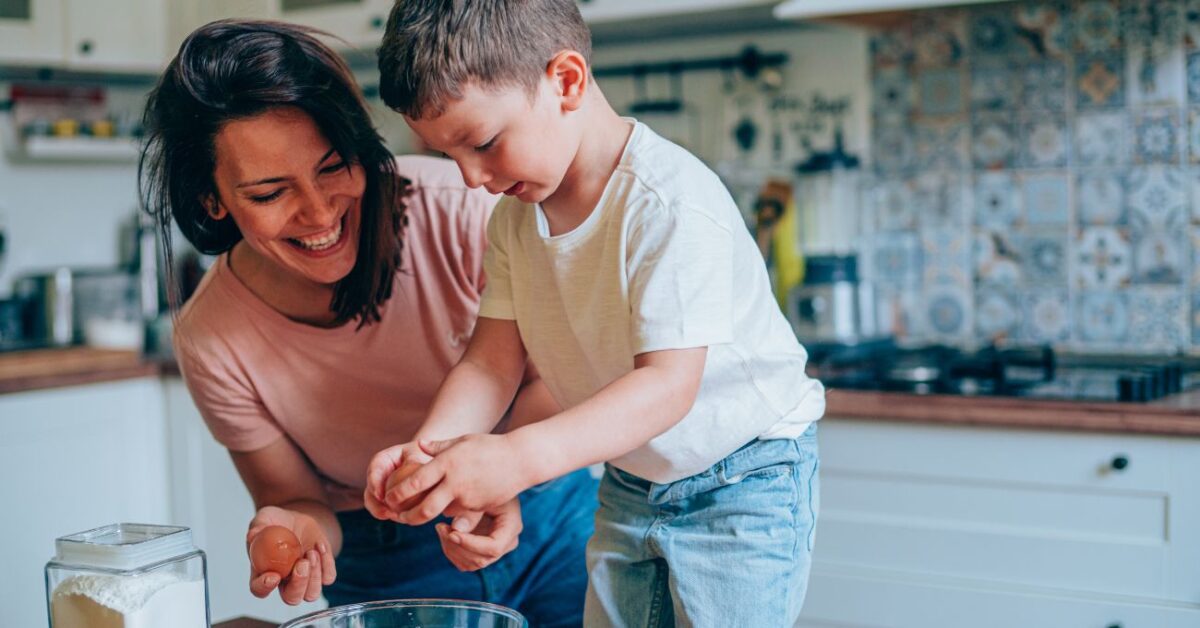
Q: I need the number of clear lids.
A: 1